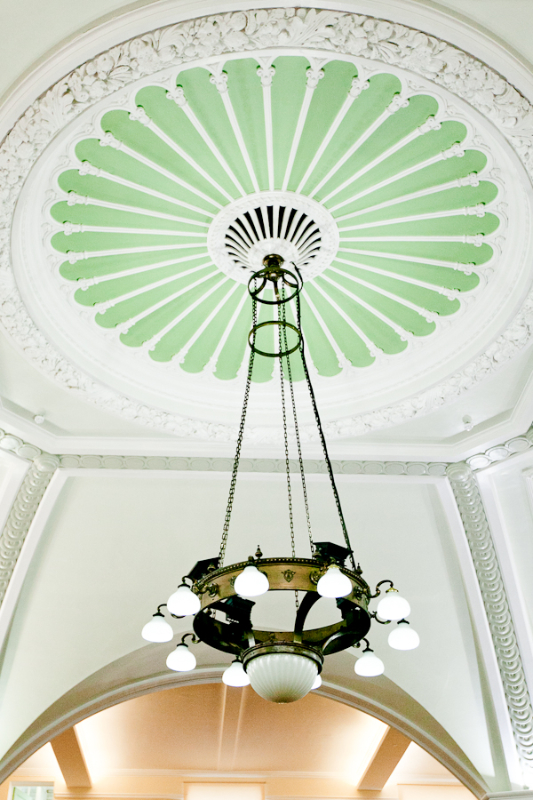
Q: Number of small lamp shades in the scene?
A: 10